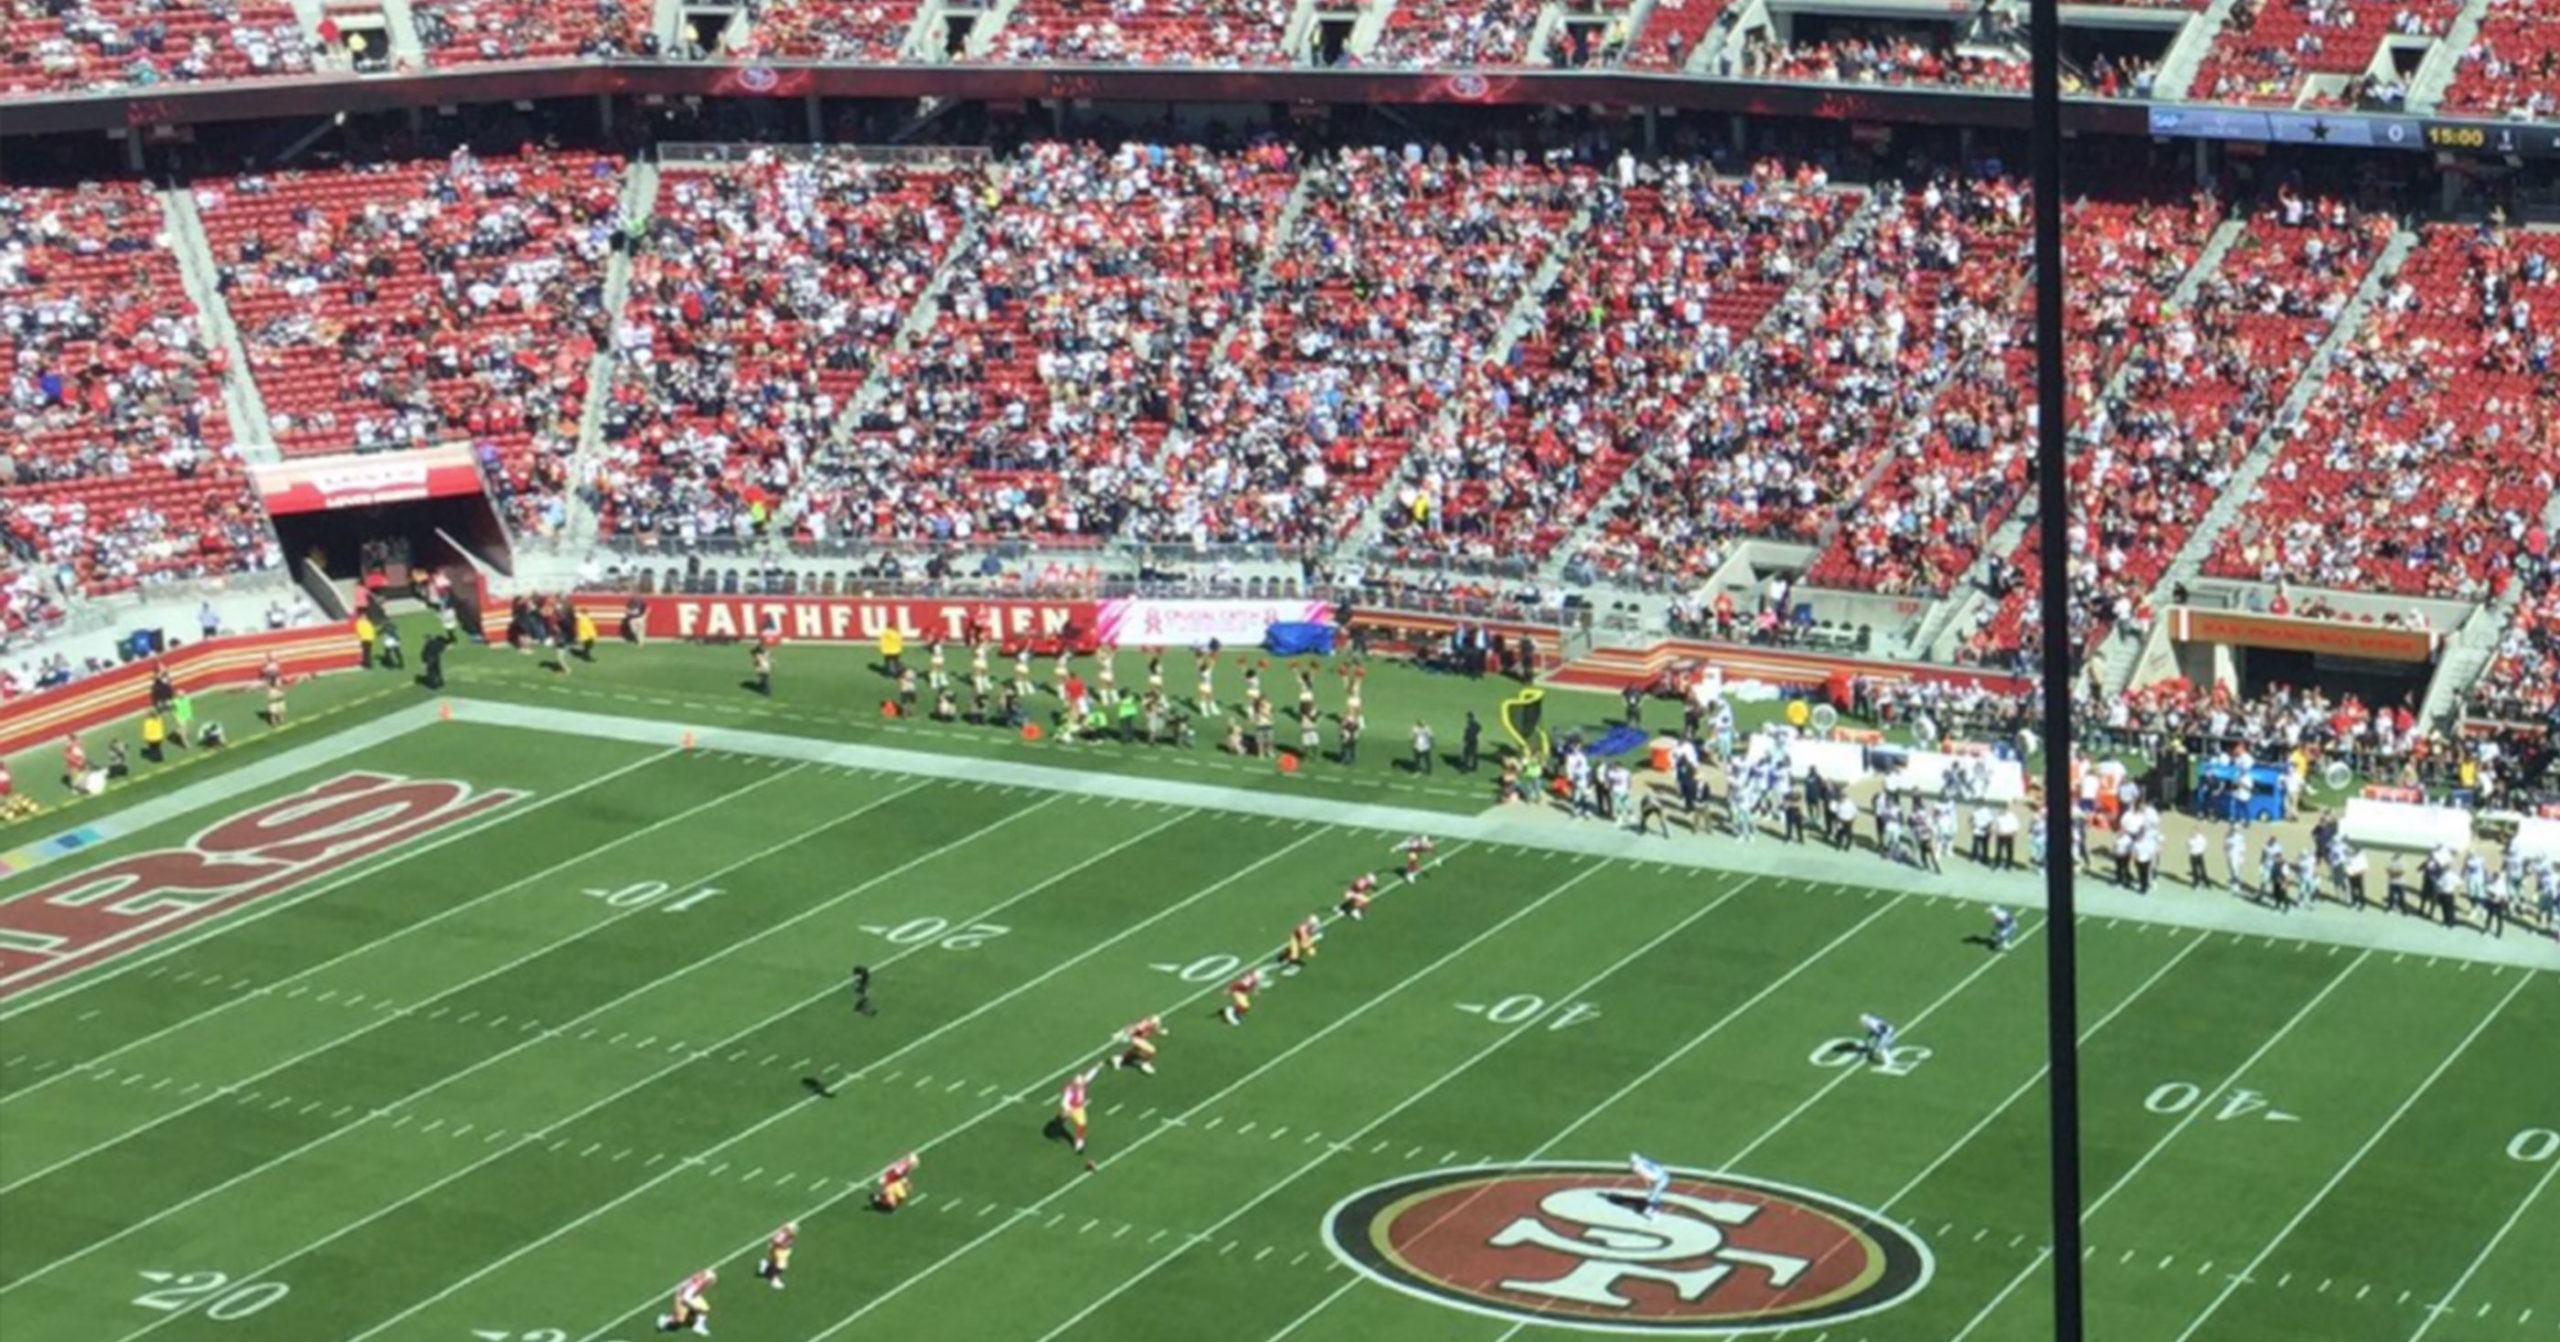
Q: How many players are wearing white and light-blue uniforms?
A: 3